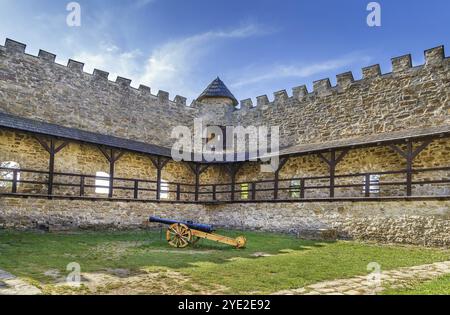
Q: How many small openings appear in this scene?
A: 6